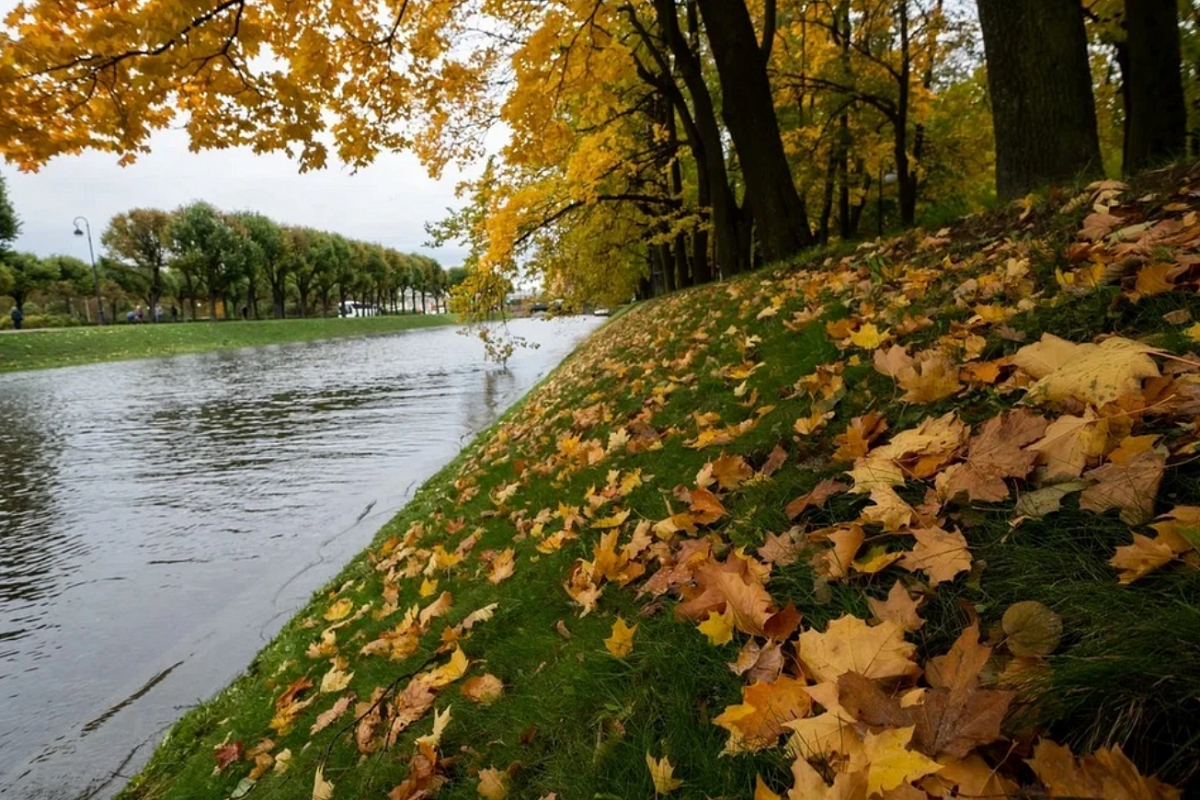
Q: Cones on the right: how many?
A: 0